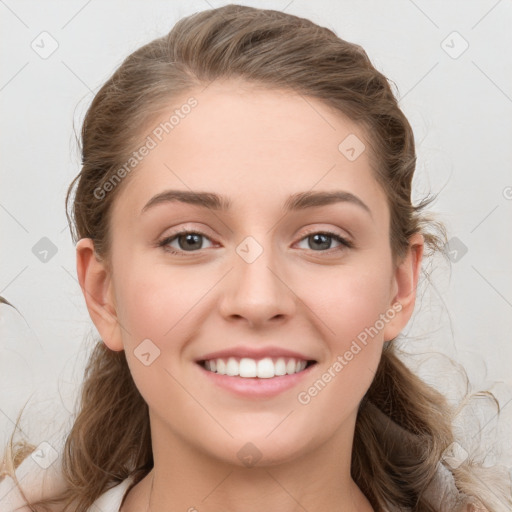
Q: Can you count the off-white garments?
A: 1